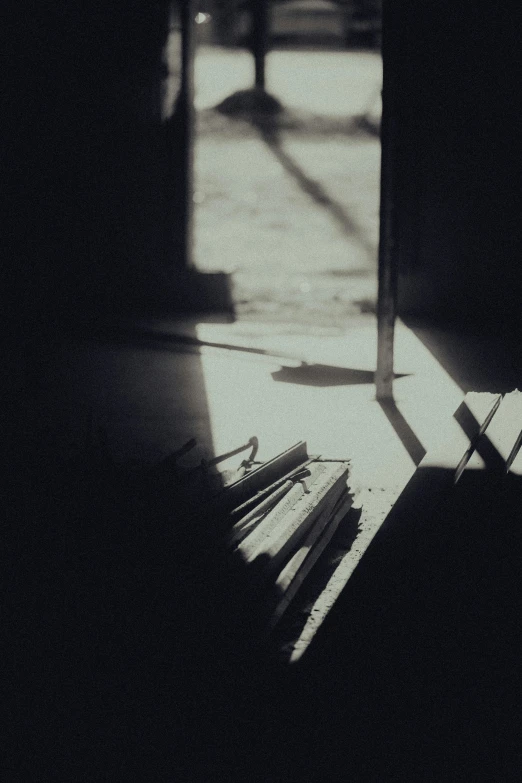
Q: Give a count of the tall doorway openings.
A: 1